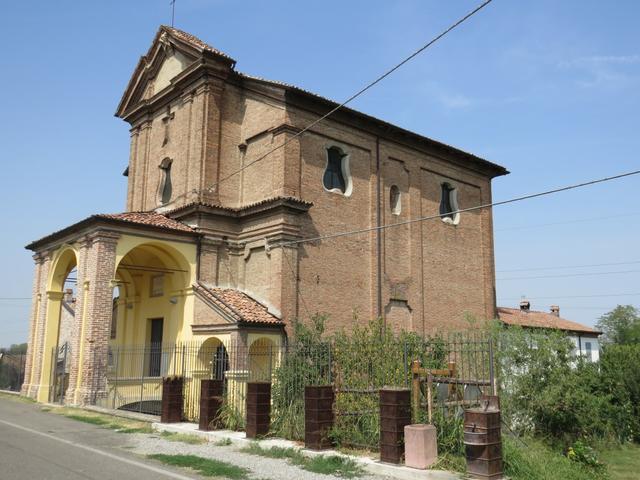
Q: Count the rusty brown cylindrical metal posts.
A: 6